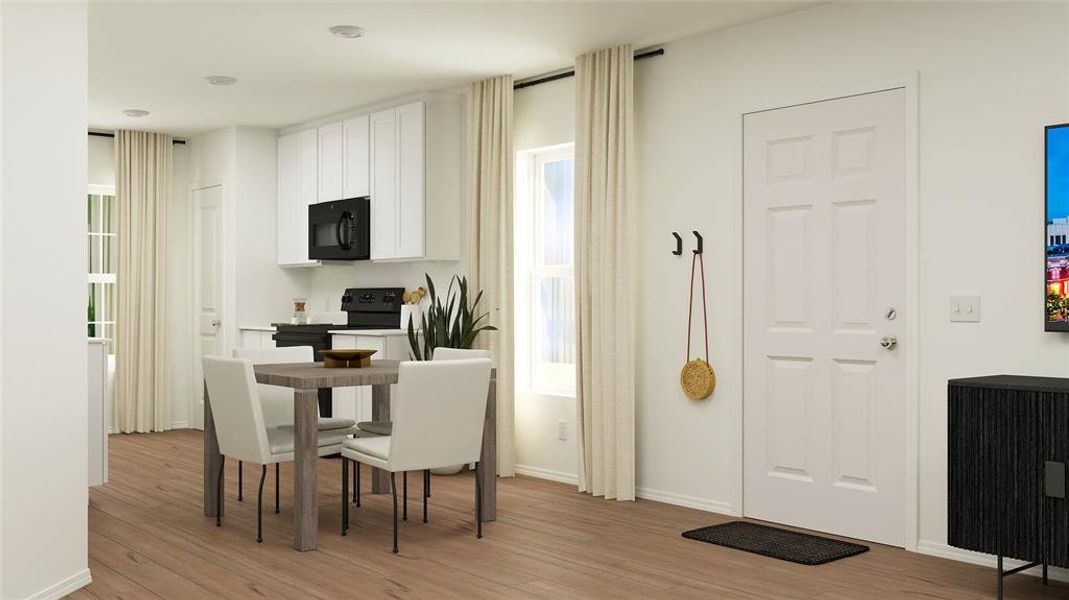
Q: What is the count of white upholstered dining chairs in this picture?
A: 4